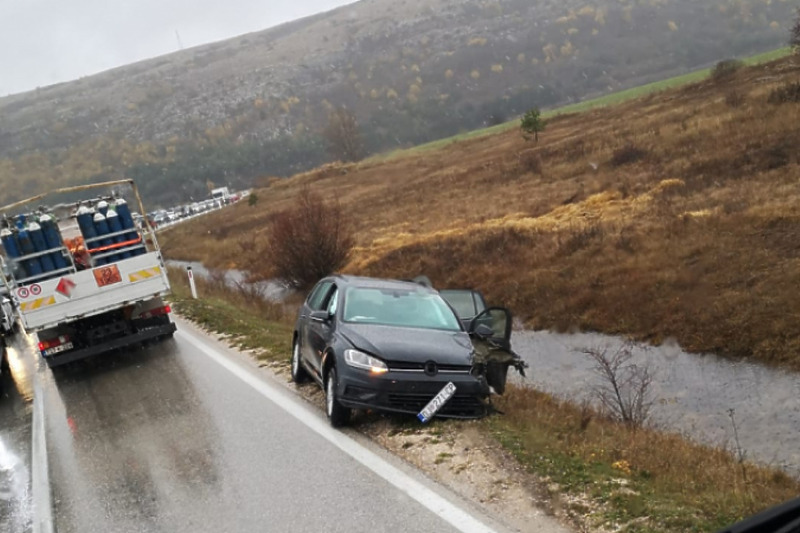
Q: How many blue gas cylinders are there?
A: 9